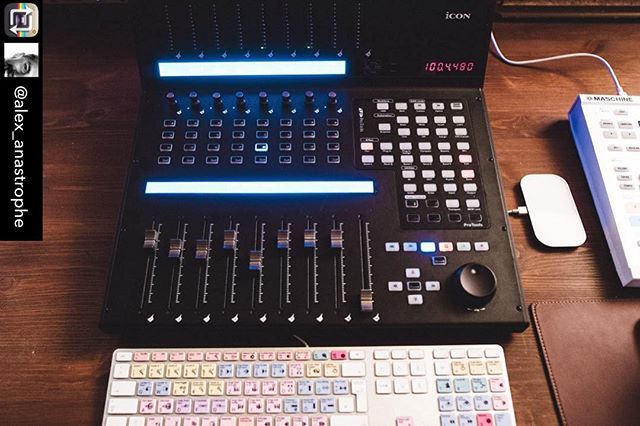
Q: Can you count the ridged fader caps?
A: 9